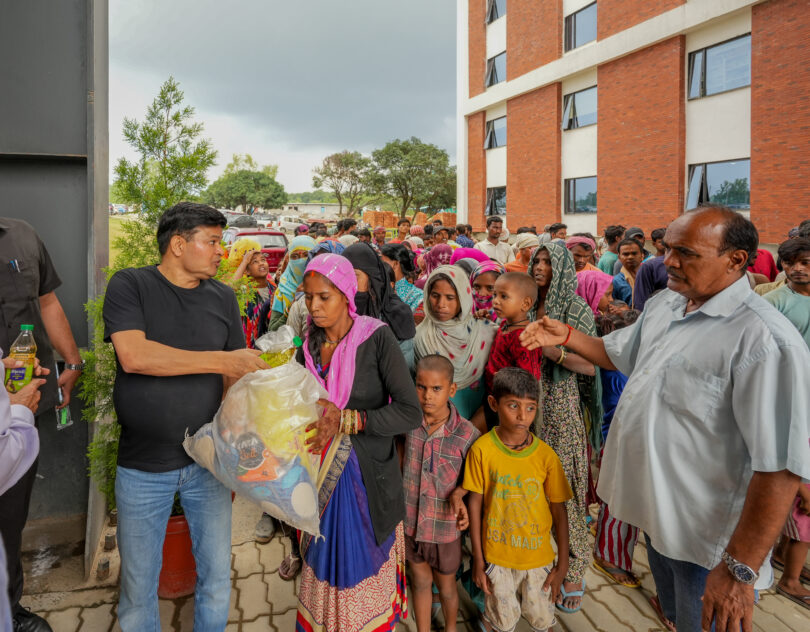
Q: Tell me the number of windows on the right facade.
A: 9